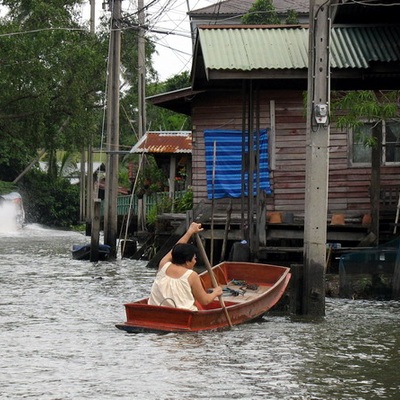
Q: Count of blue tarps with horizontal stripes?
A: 1